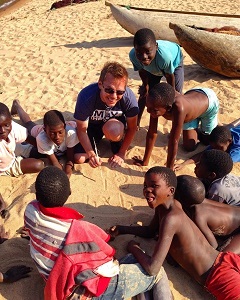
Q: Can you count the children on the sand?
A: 9